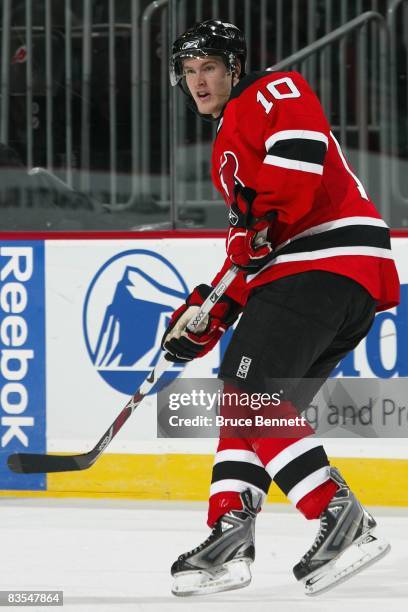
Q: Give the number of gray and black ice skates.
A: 2